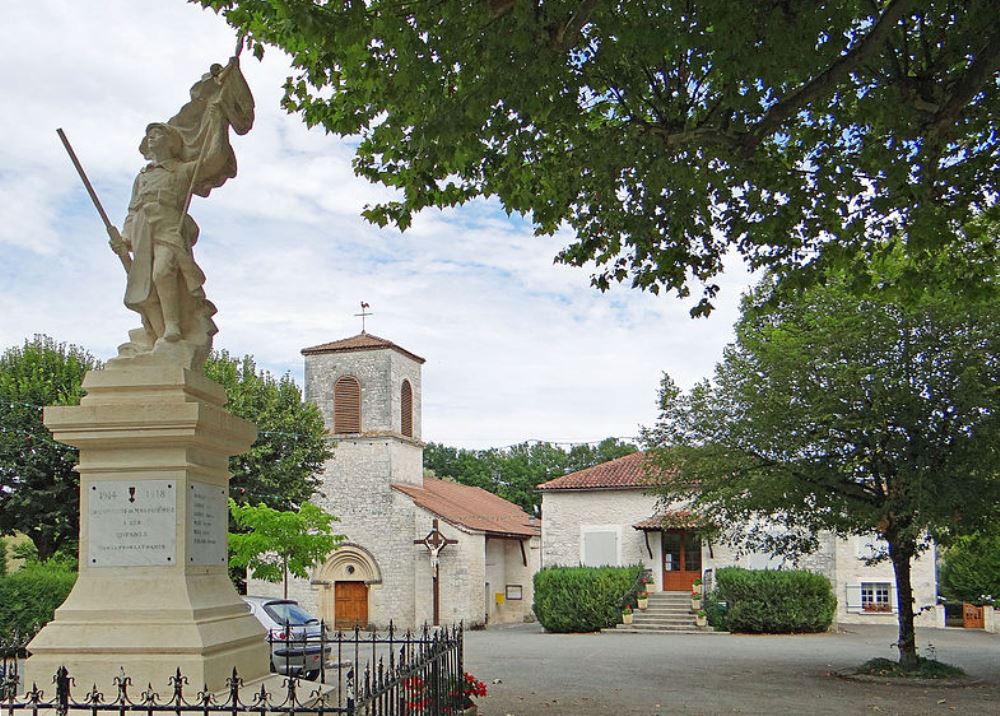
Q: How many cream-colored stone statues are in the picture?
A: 1